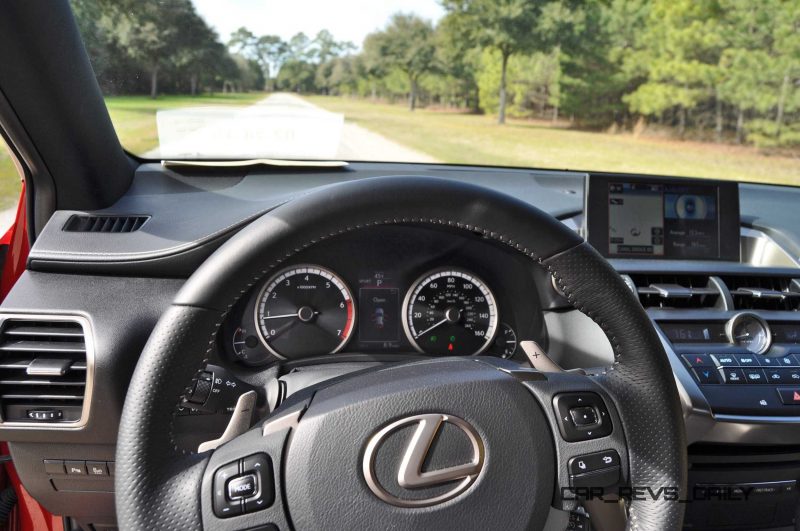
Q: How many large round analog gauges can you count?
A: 2